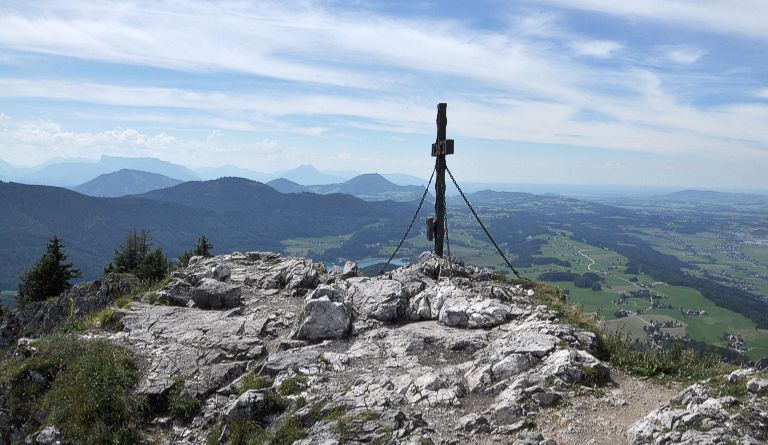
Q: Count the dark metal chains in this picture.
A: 3